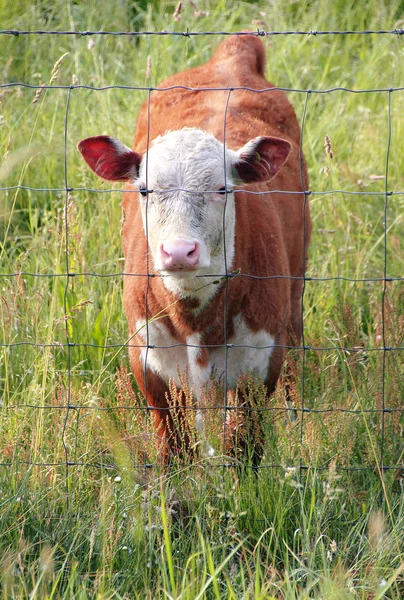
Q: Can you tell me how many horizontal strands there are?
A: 7